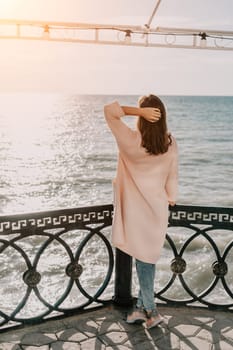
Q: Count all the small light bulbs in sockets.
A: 3